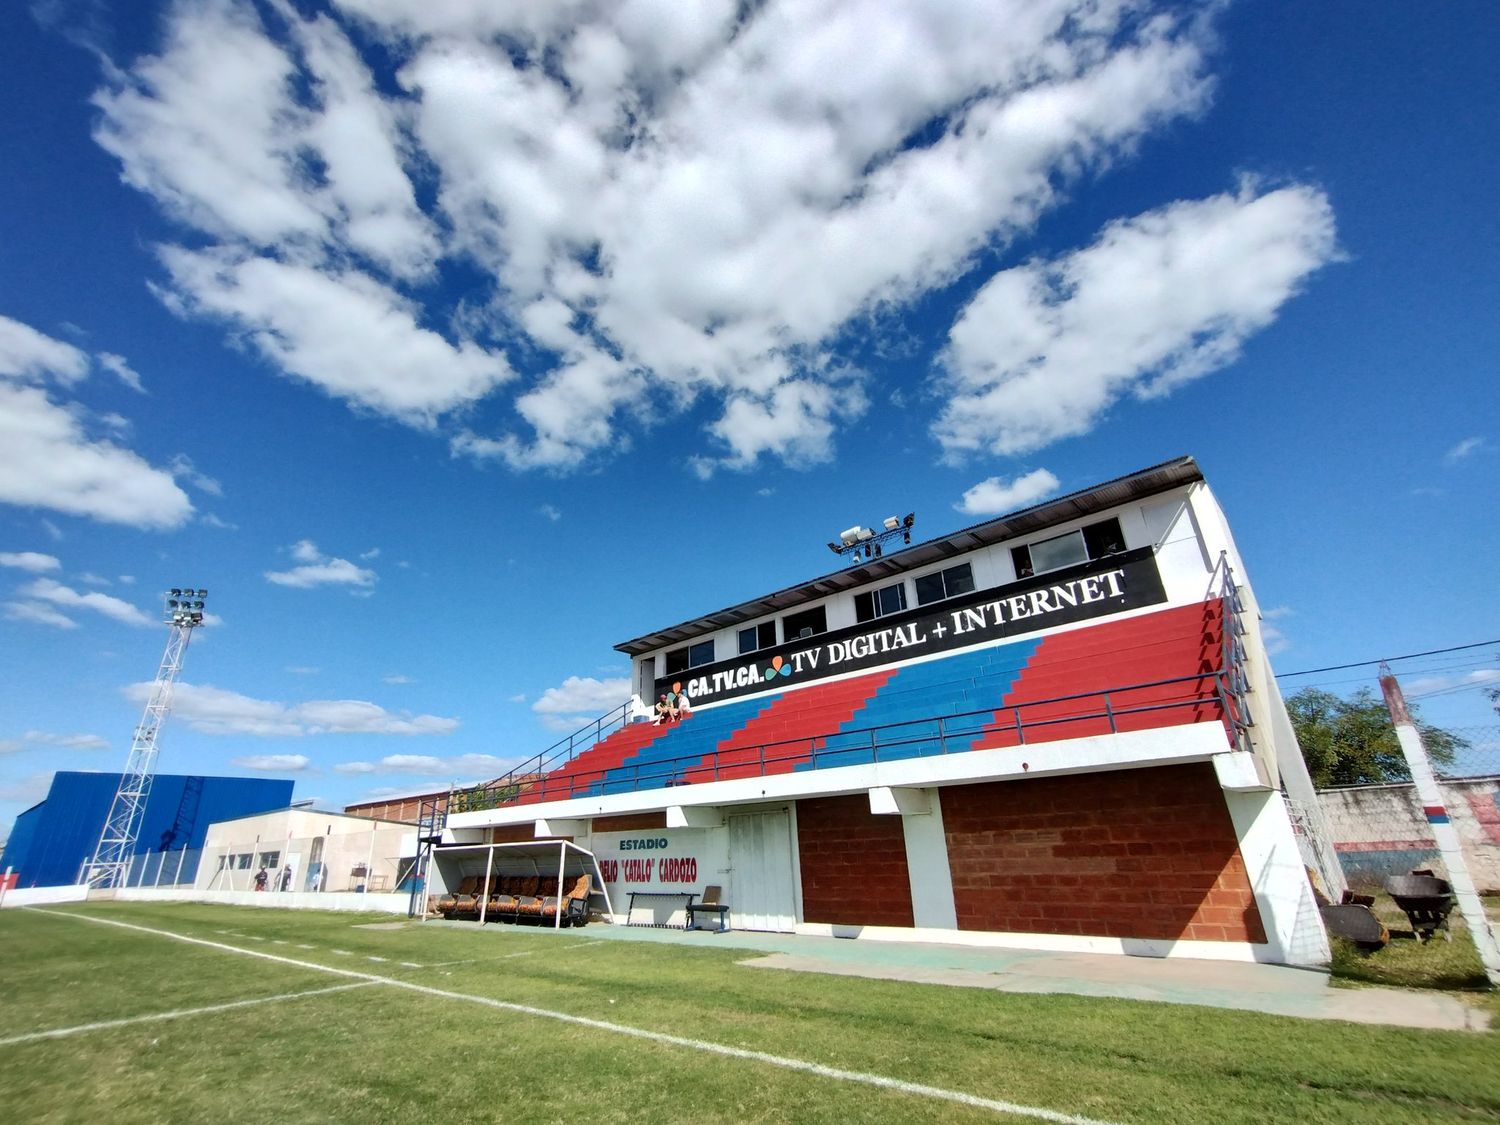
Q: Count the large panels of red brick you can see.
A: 2